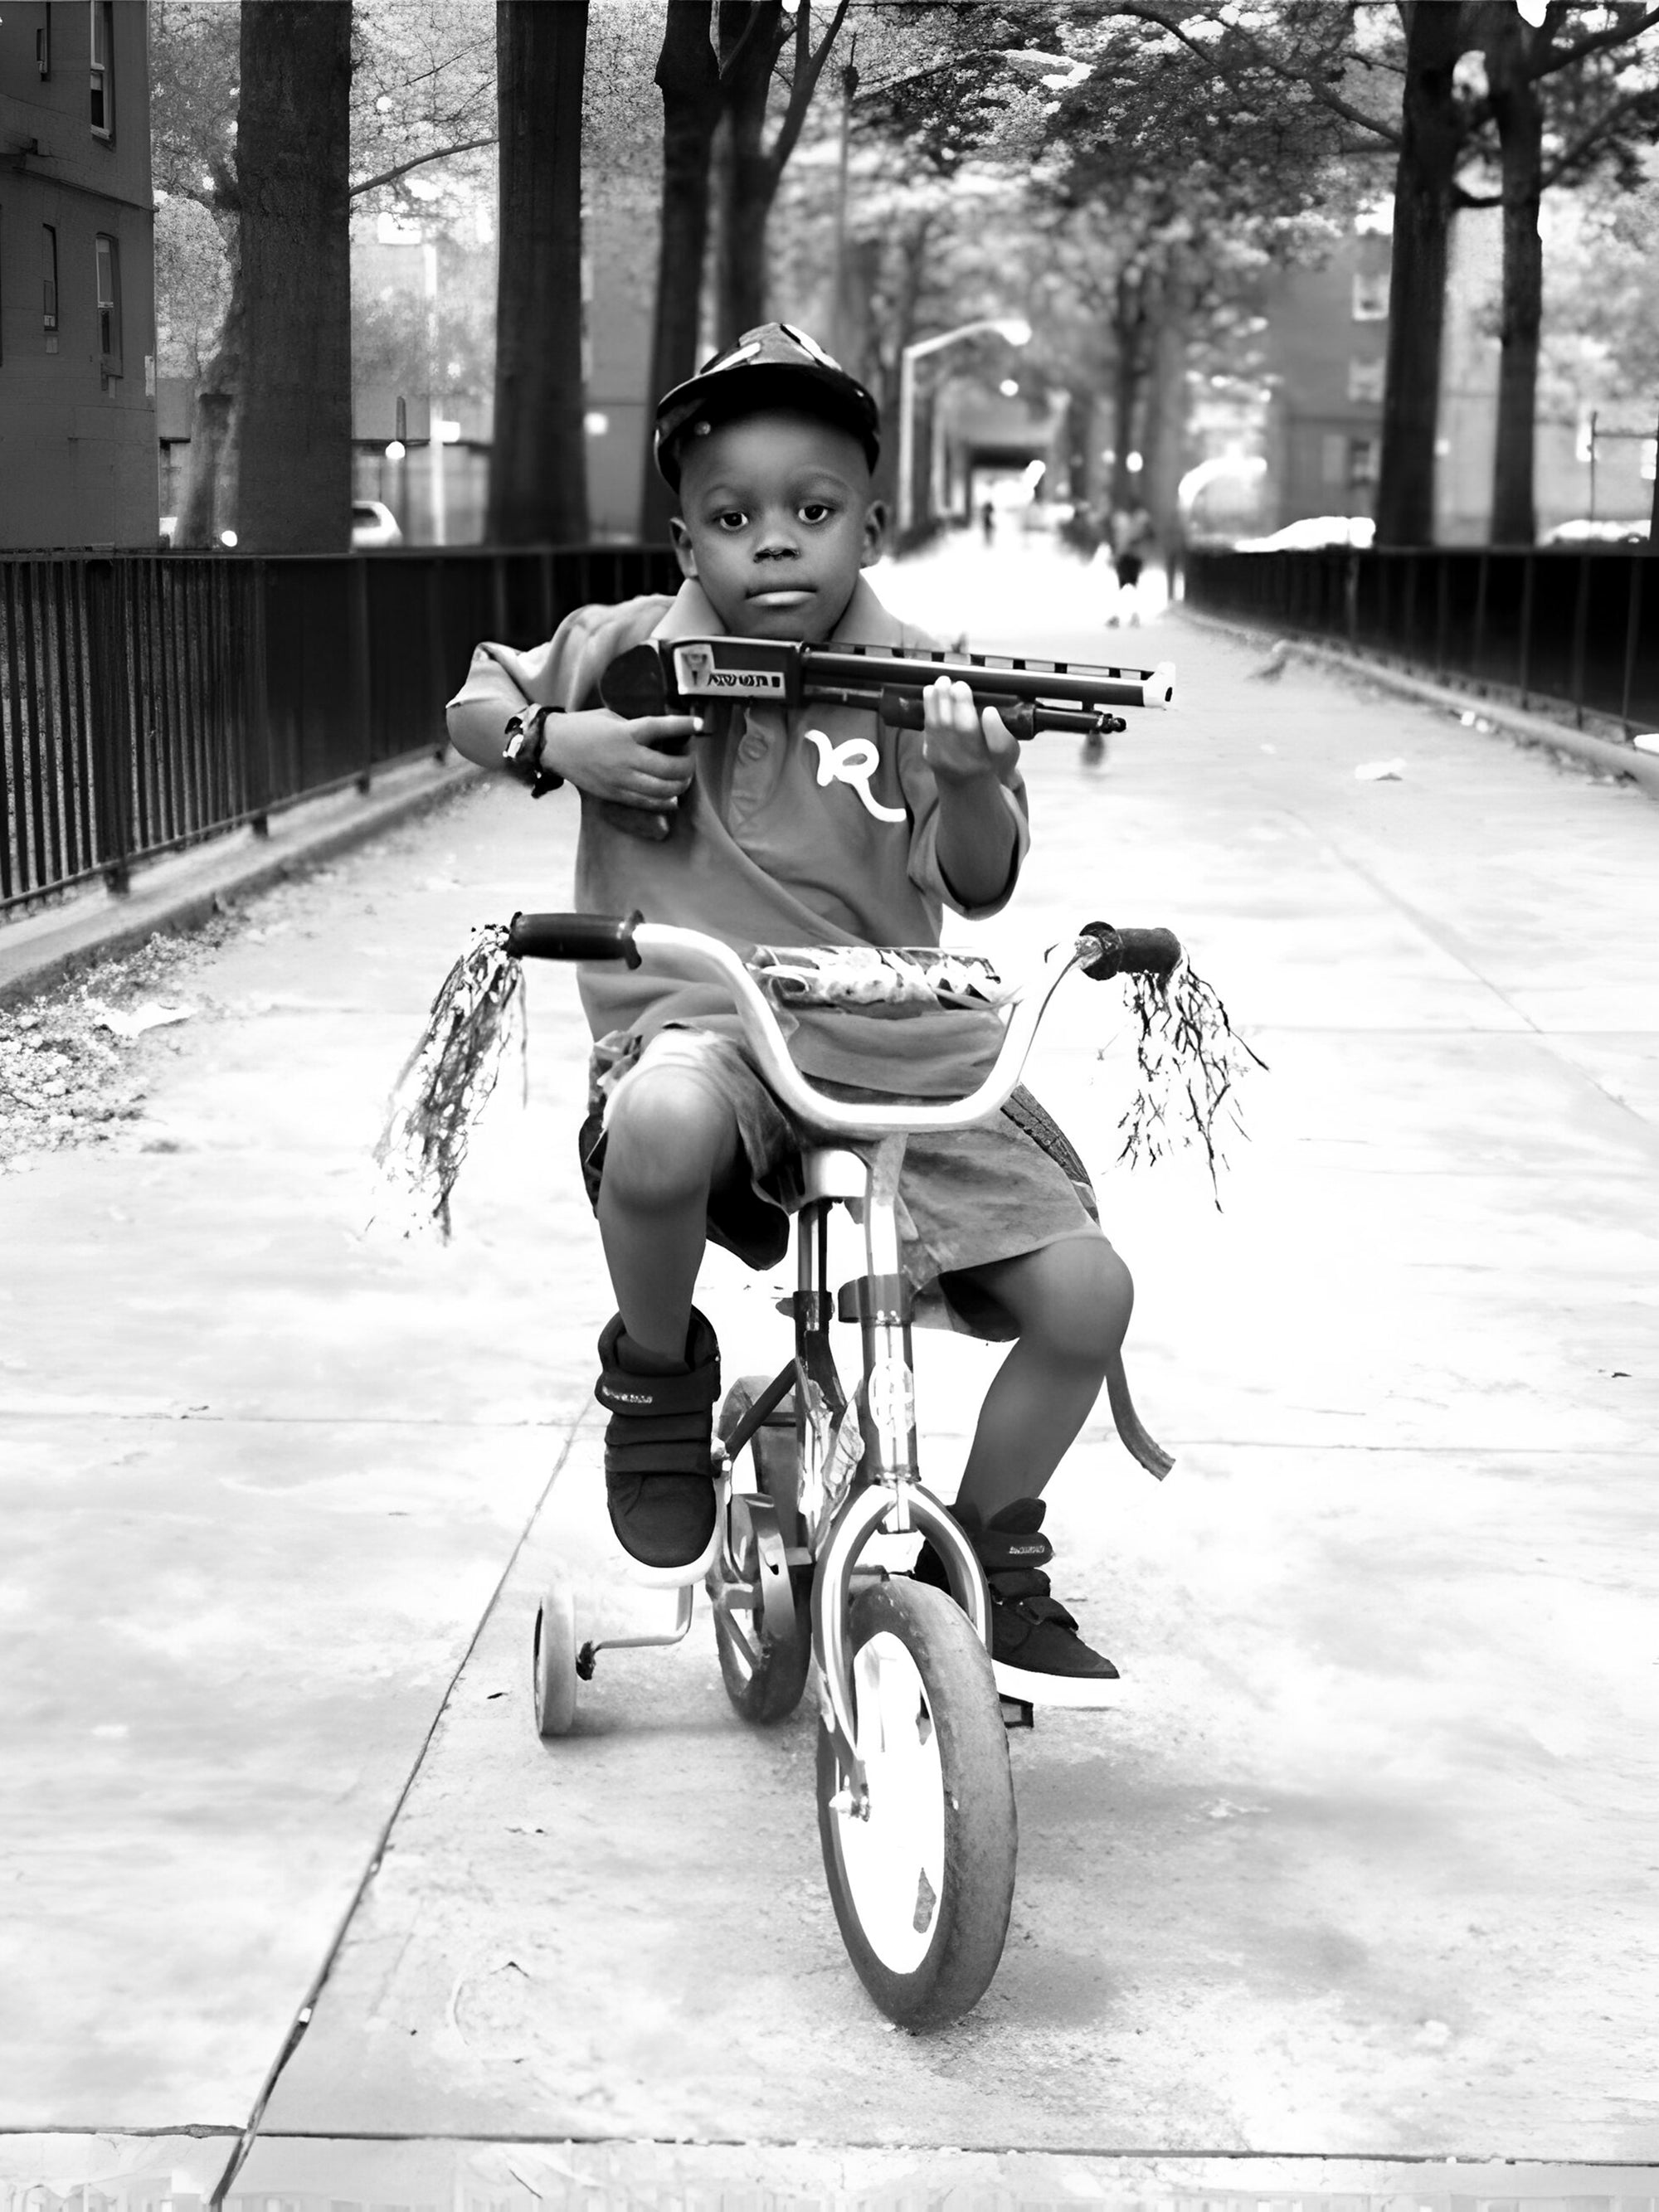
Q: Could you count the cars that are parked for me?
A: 3